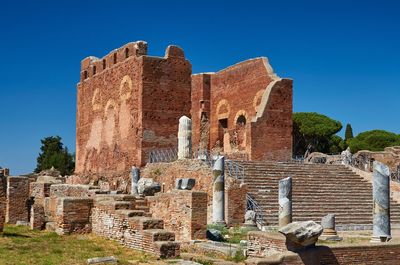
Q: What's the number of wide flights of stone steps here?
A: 1